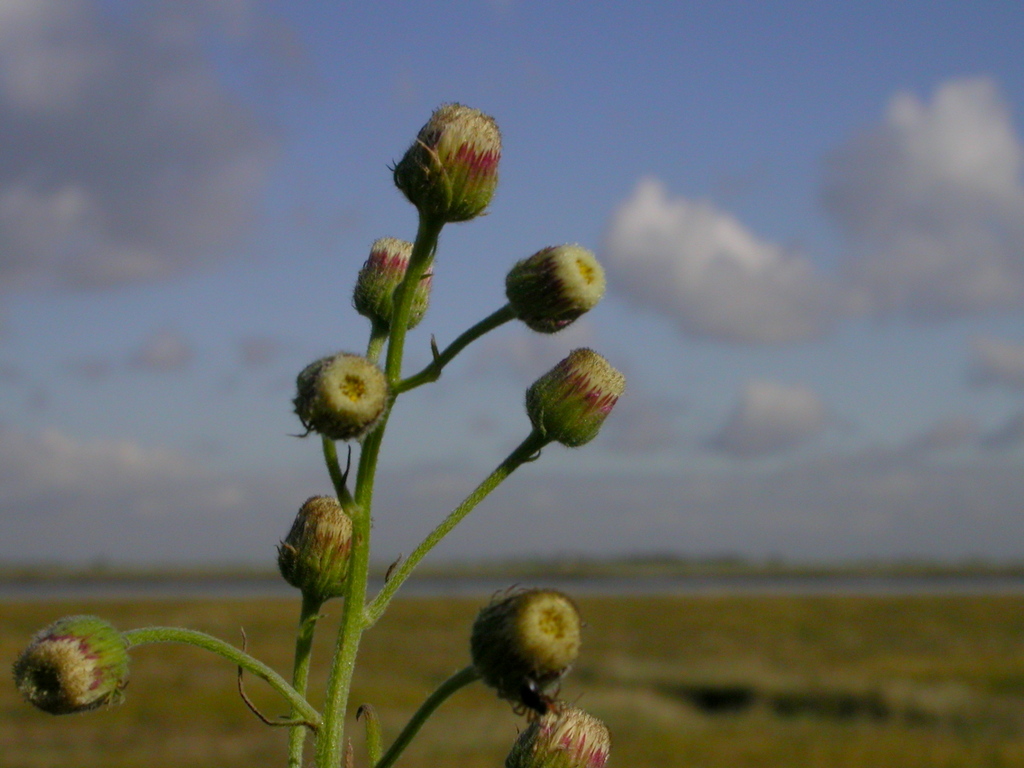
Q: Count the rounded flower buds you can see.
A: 9